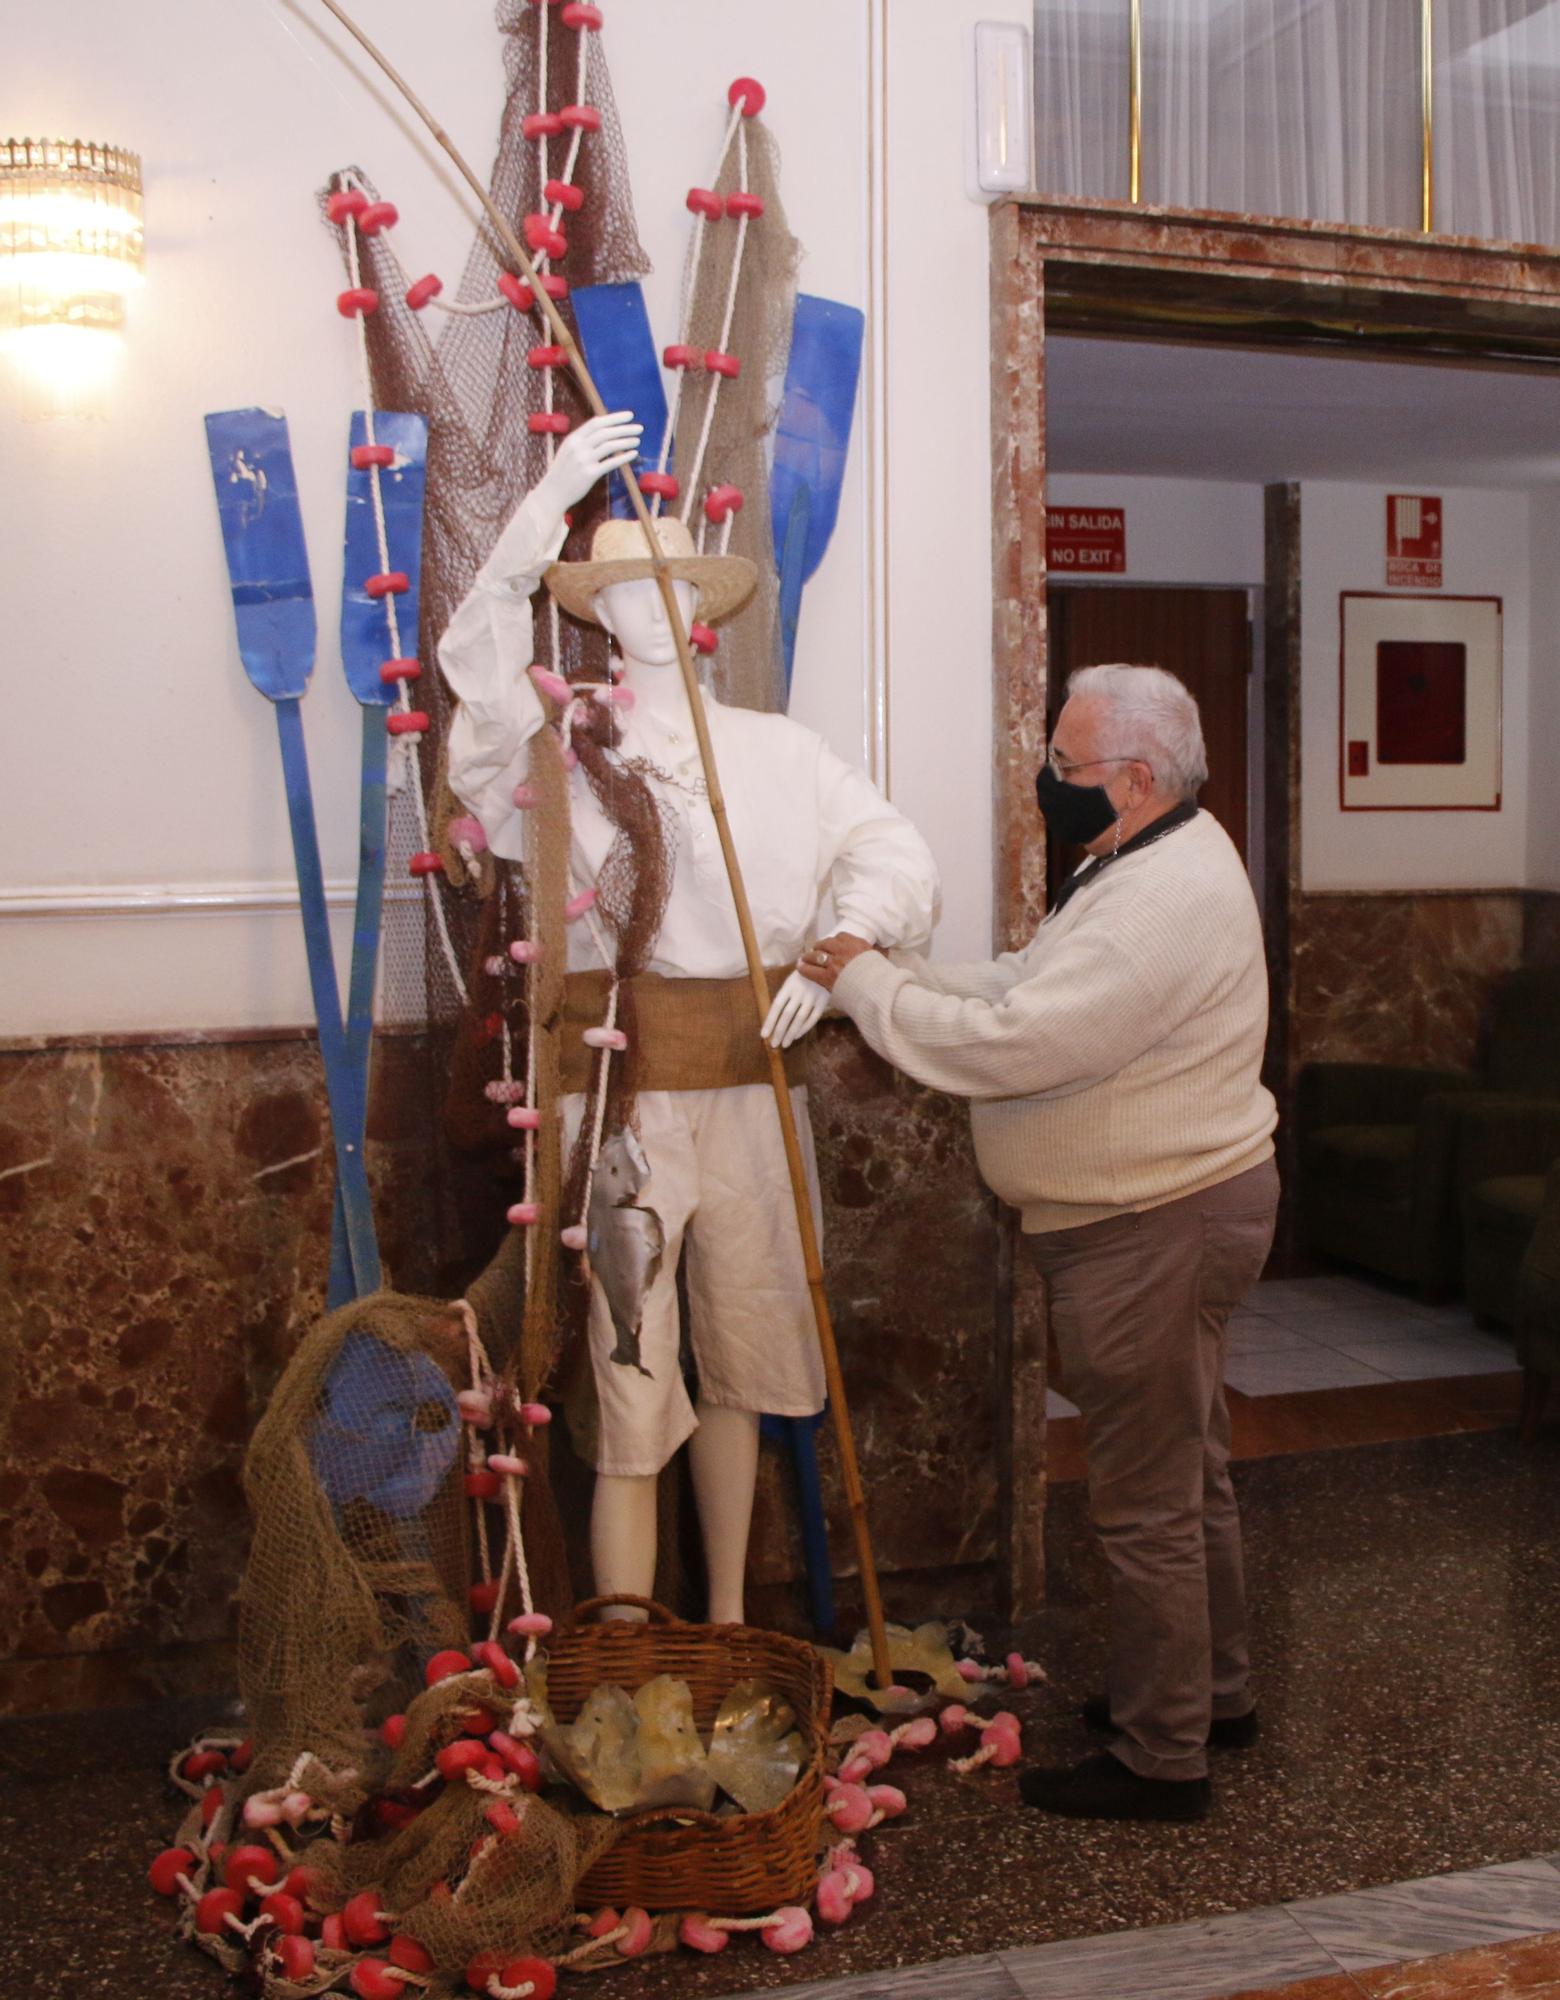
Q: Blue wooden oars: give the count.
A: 4